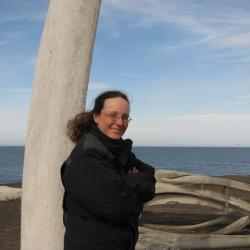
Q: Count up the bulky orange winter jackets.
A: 0